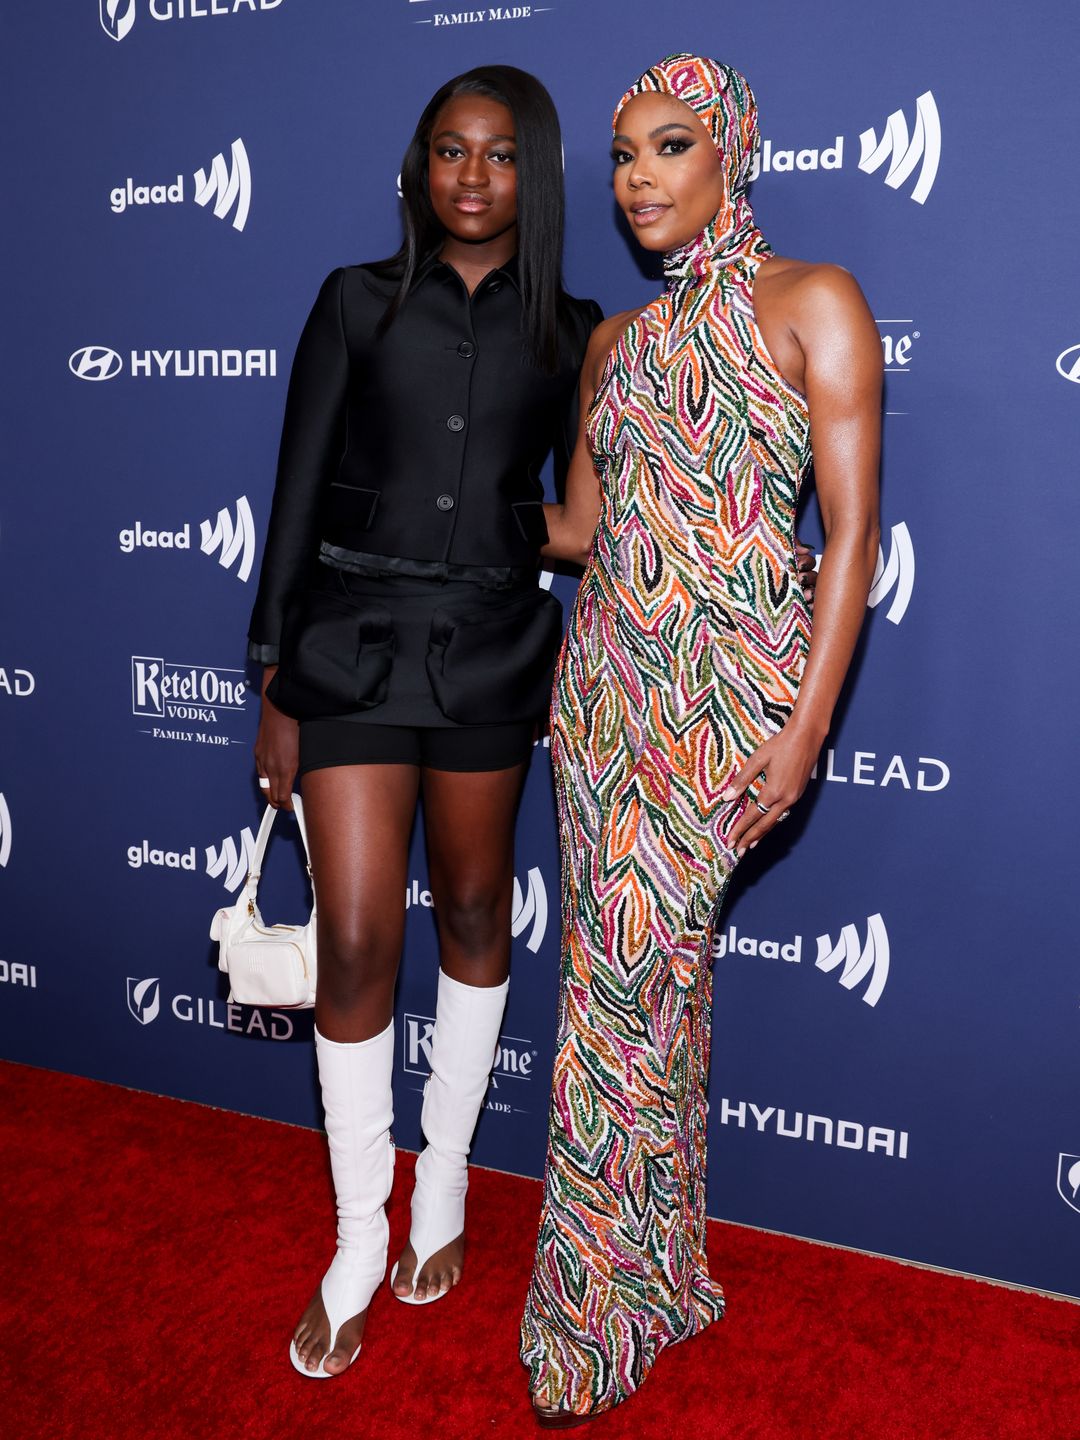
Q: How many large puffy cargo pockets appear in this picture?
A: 2